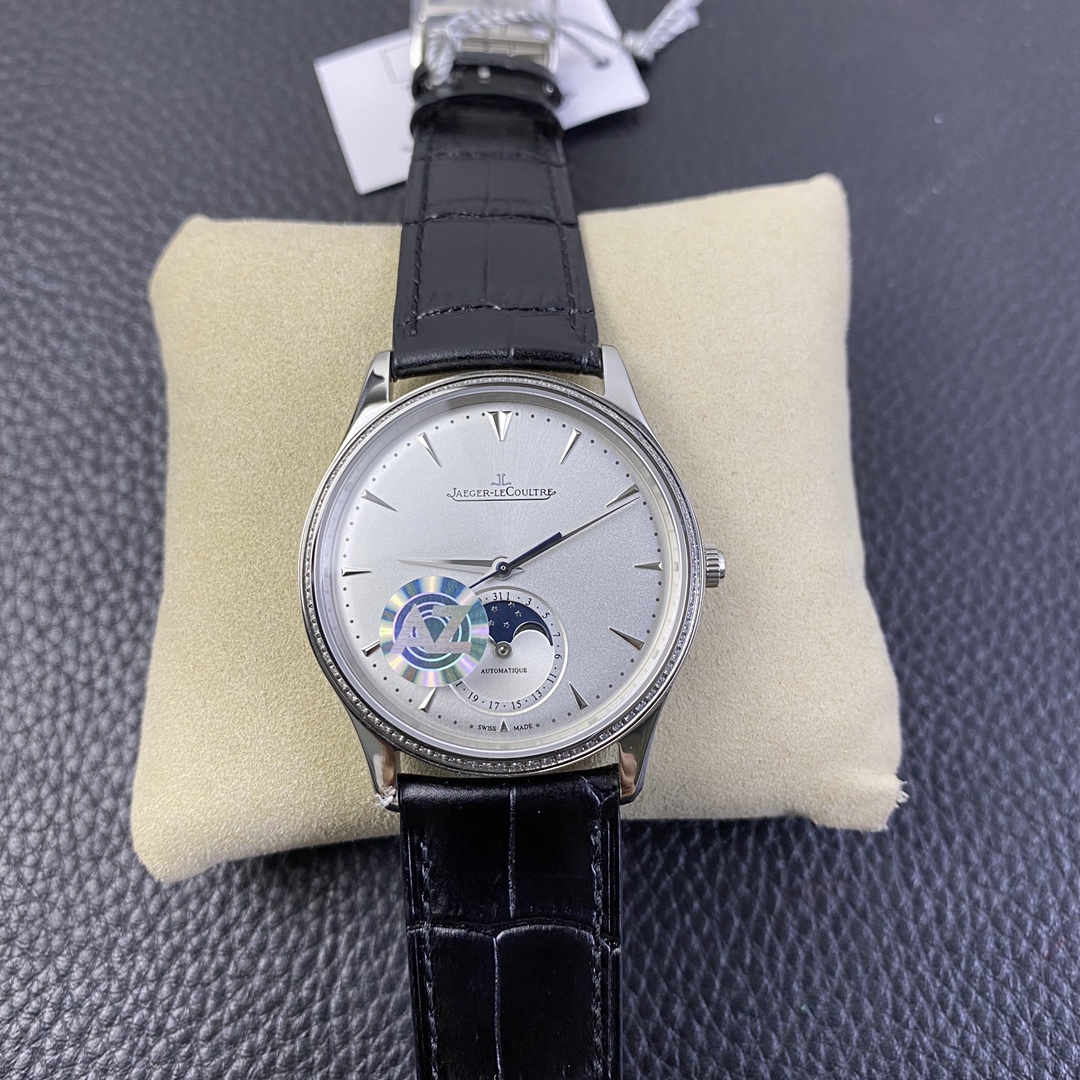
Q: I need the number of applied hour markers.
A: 12